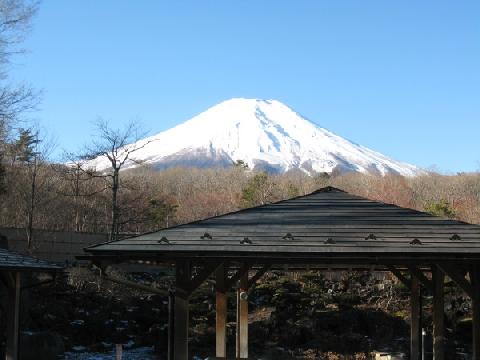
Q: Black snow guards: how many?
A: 8